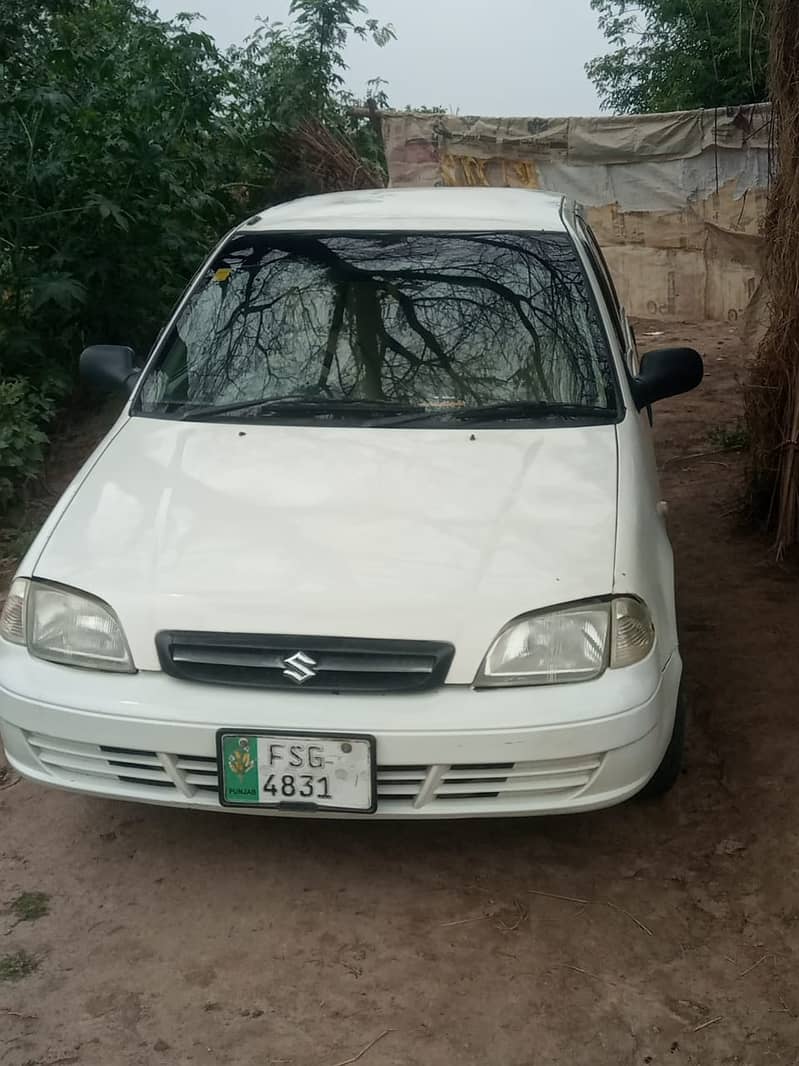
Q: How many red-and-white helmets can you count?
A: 0